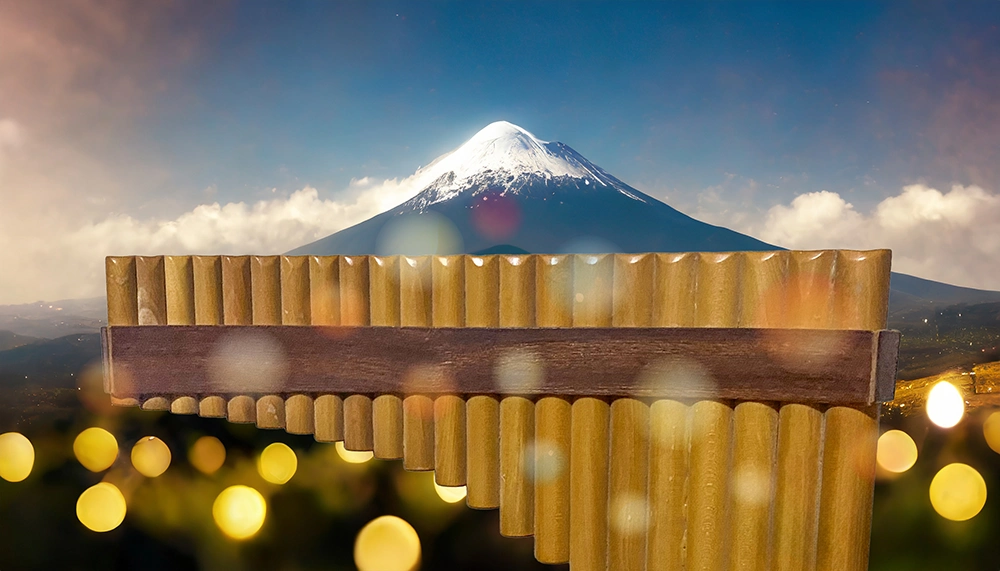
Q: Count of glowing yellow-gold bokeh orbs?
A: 14